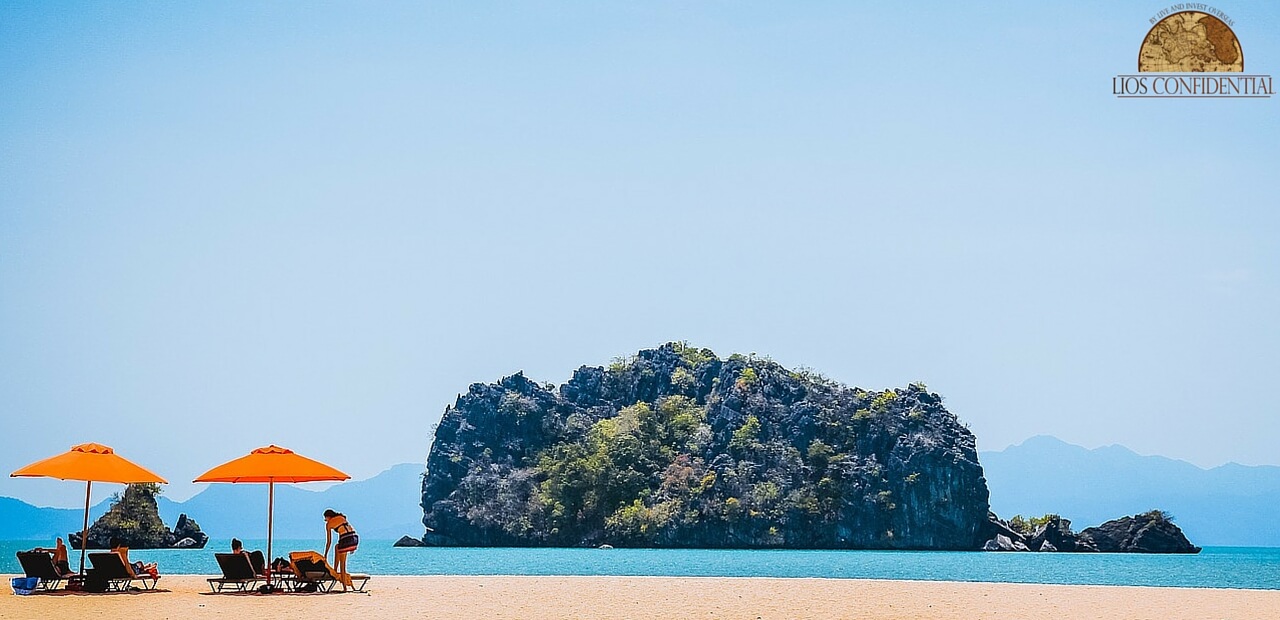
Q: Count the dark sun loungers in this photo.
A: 4